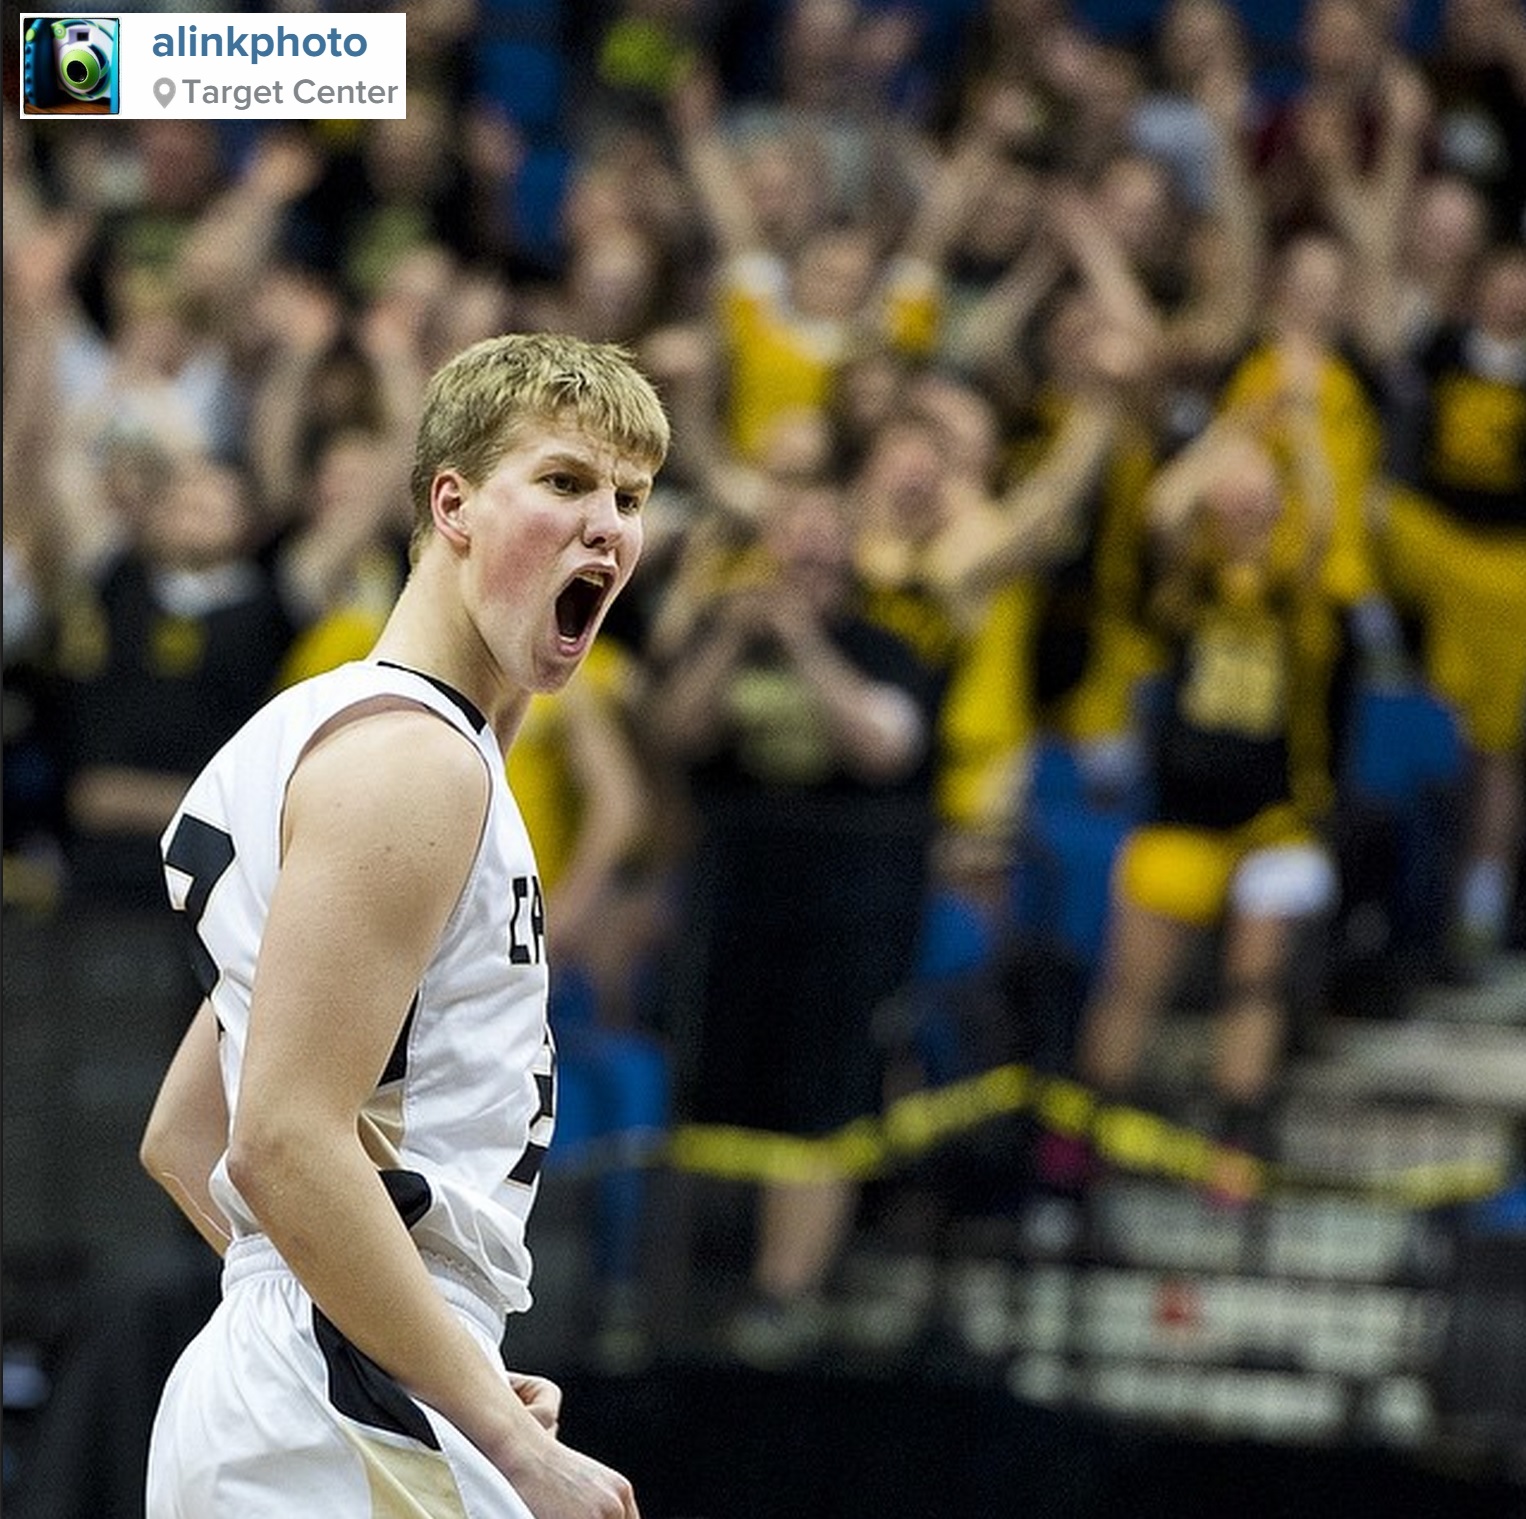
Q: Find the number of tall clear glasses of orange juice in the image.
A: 0